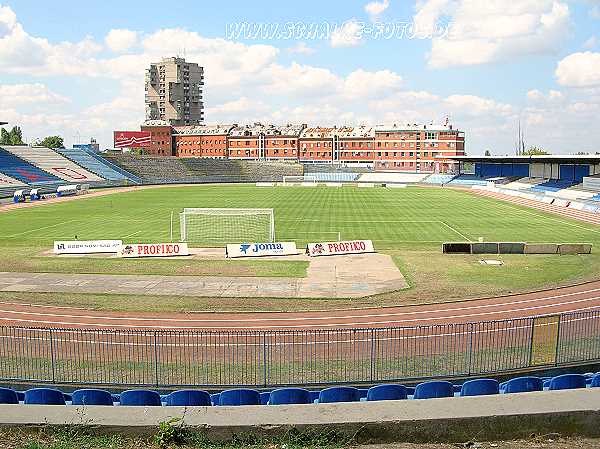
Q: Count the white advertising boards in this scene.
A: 4